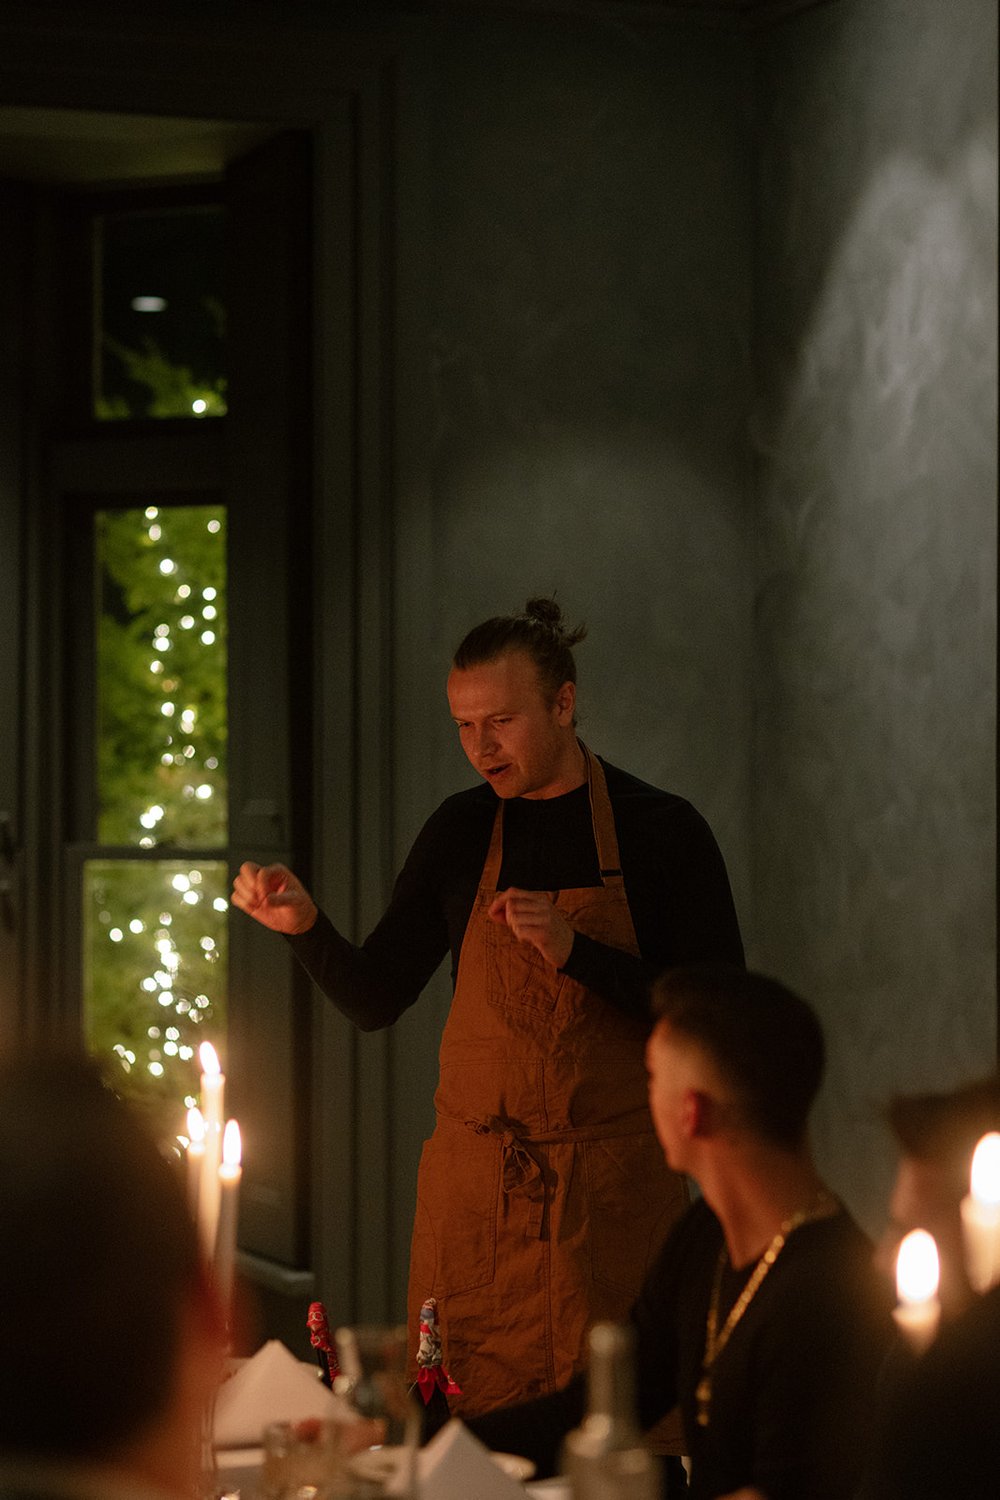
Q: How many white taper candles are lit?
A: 5